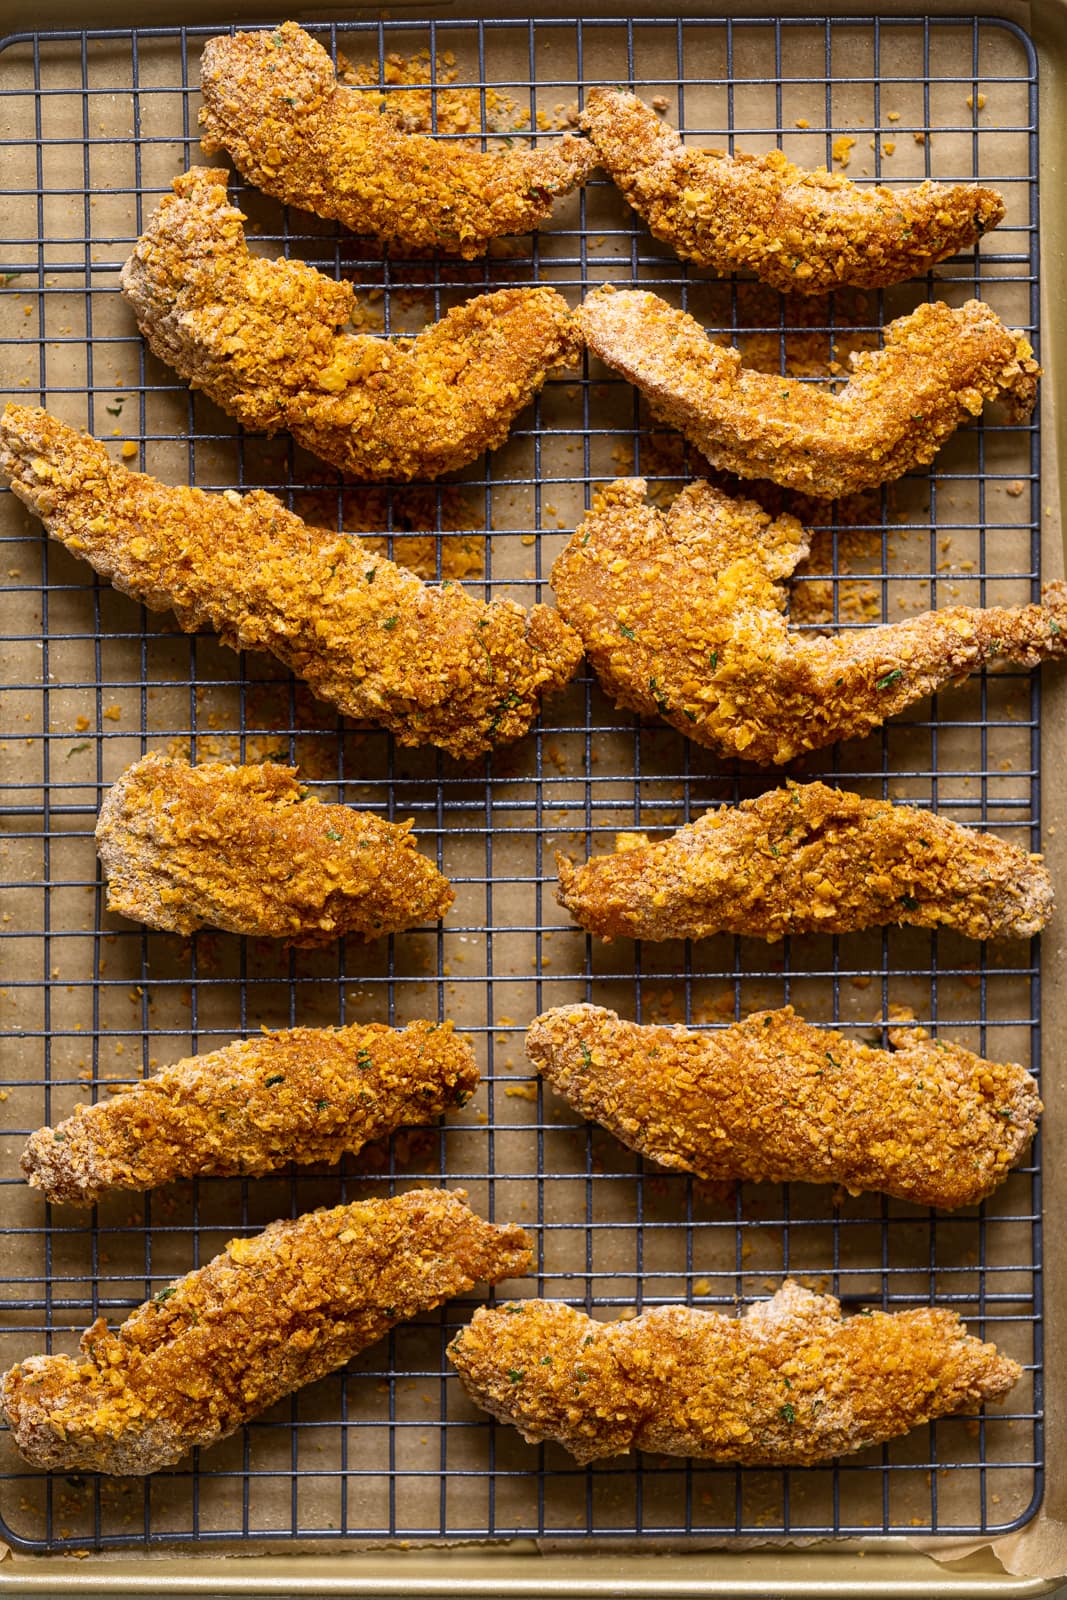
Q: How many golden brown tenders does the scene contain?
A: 12